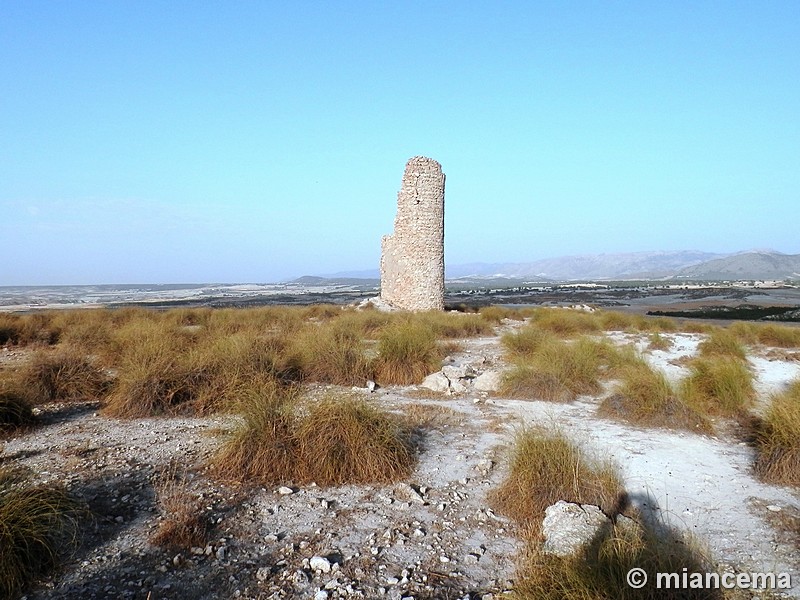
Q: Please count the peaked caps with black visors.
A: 0